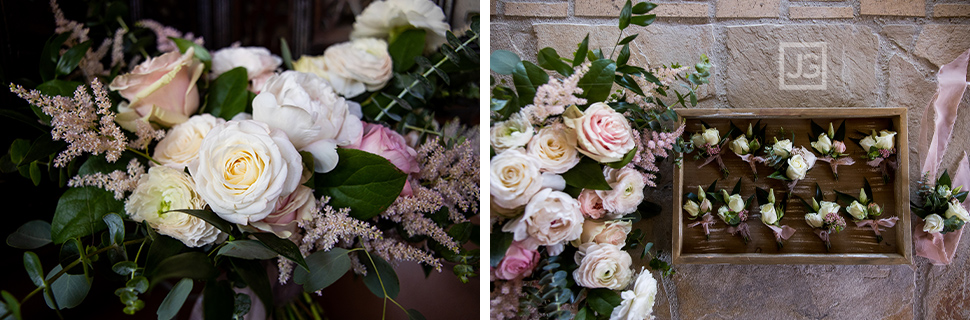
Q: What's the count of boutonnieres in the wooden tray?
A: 10